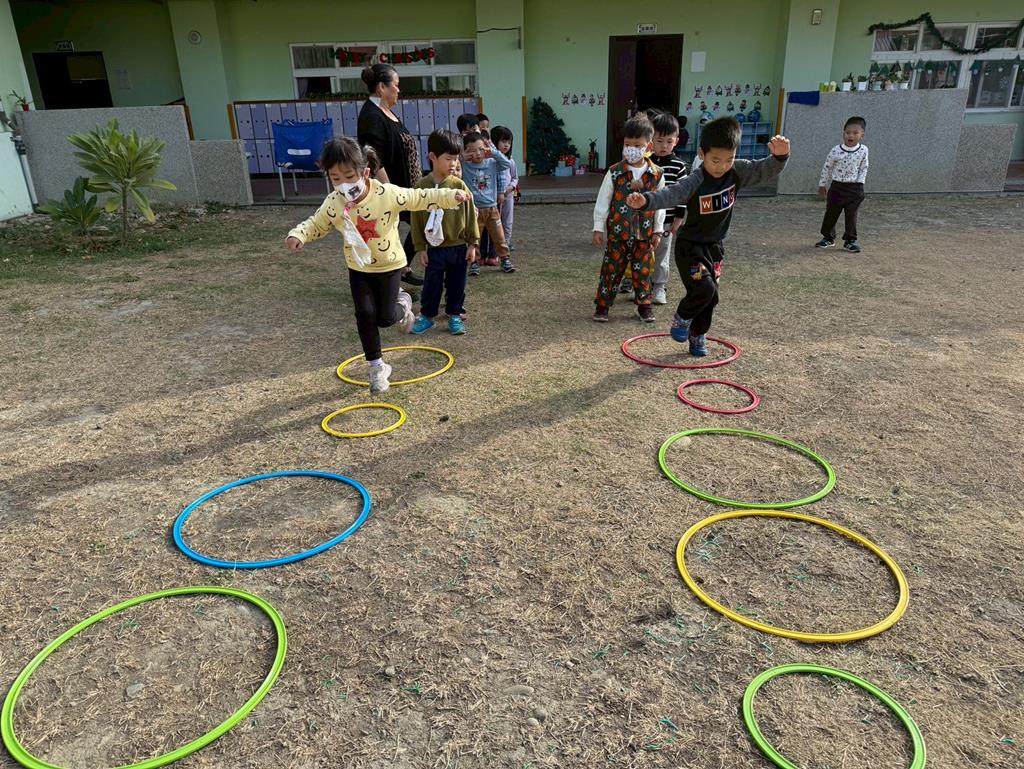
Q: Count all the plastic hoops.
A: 9